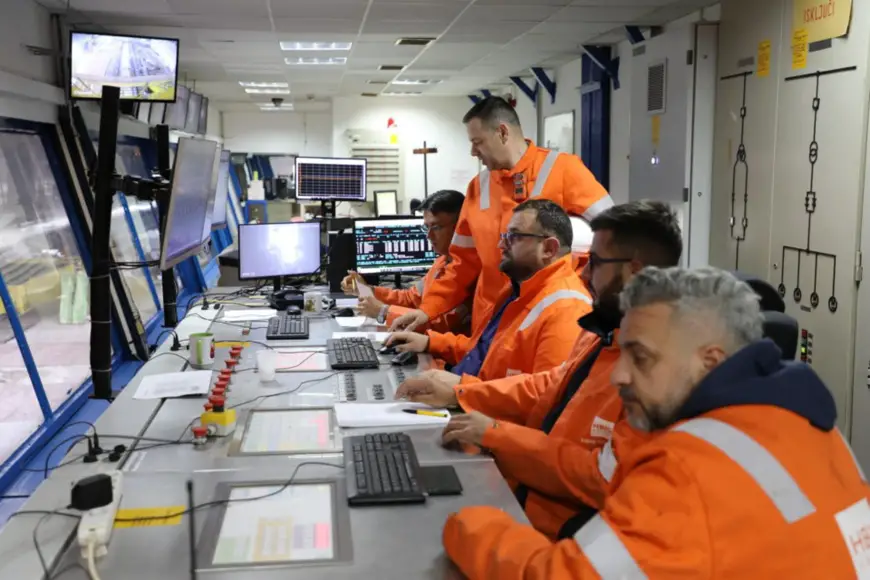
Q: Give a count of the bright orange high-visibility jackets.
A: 5